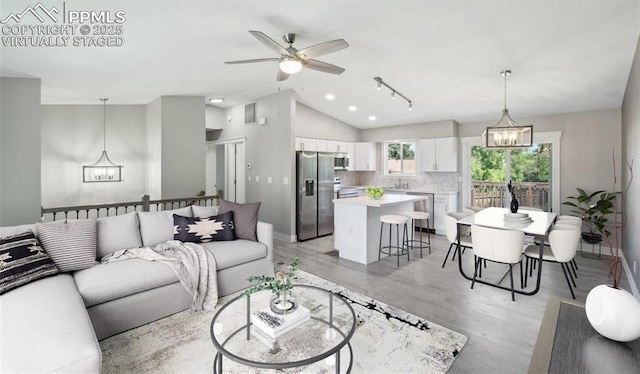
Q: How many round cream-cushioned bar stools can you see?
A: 2